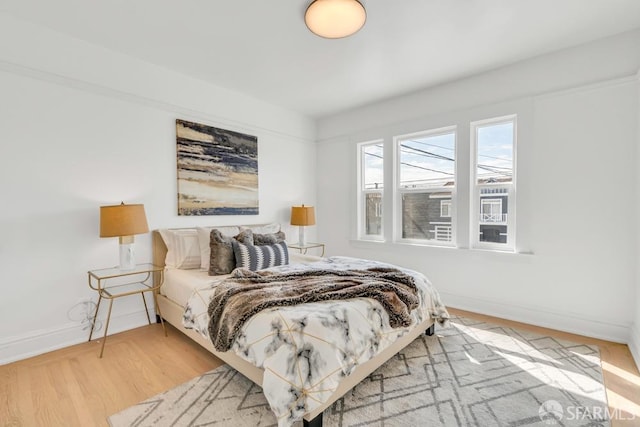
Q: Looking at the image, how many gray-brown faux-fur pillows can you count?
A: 2